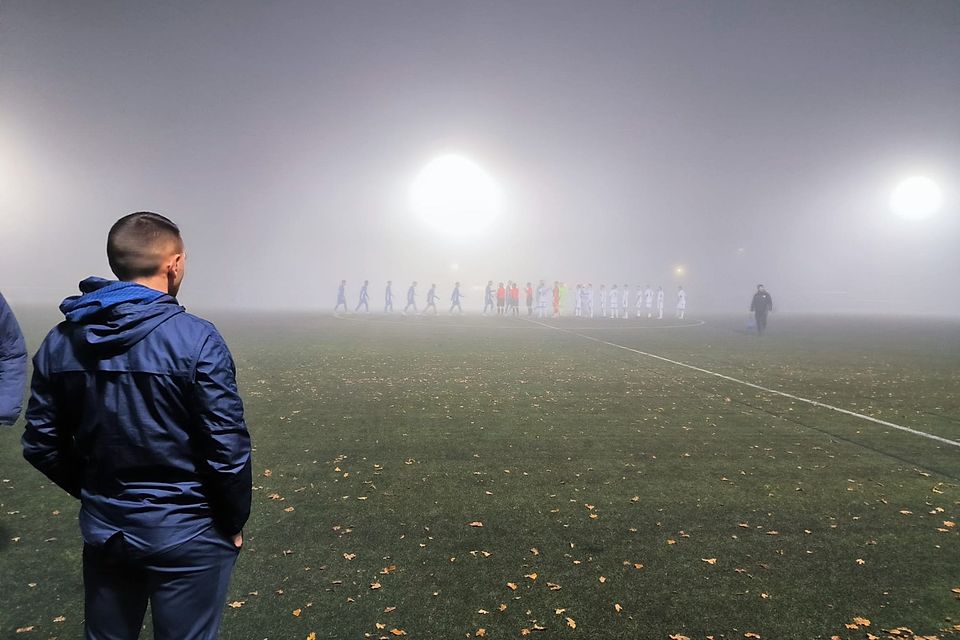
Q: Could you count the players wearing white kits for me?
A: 10